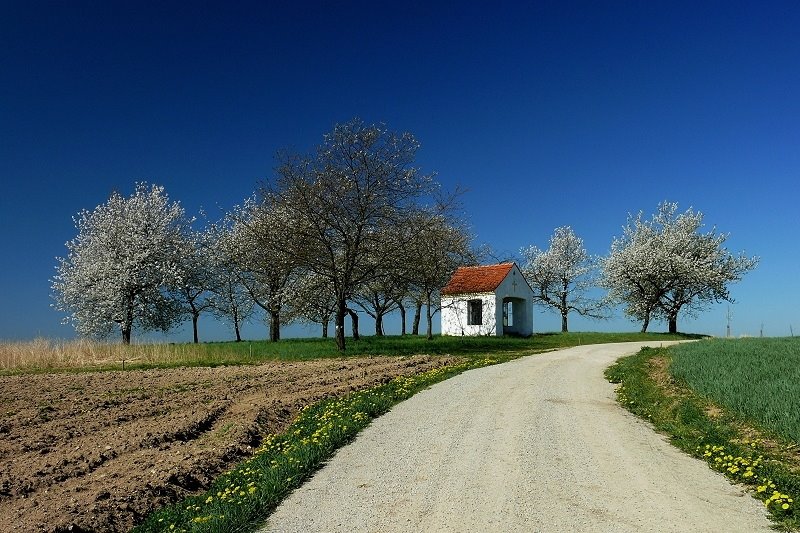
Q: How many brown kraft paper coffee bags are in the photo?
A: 0